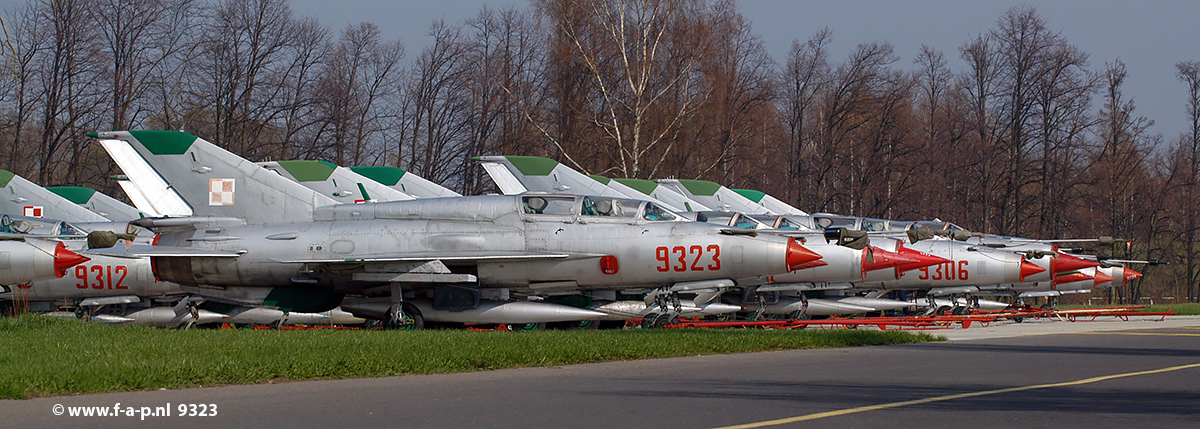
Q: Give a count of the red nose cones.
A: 10